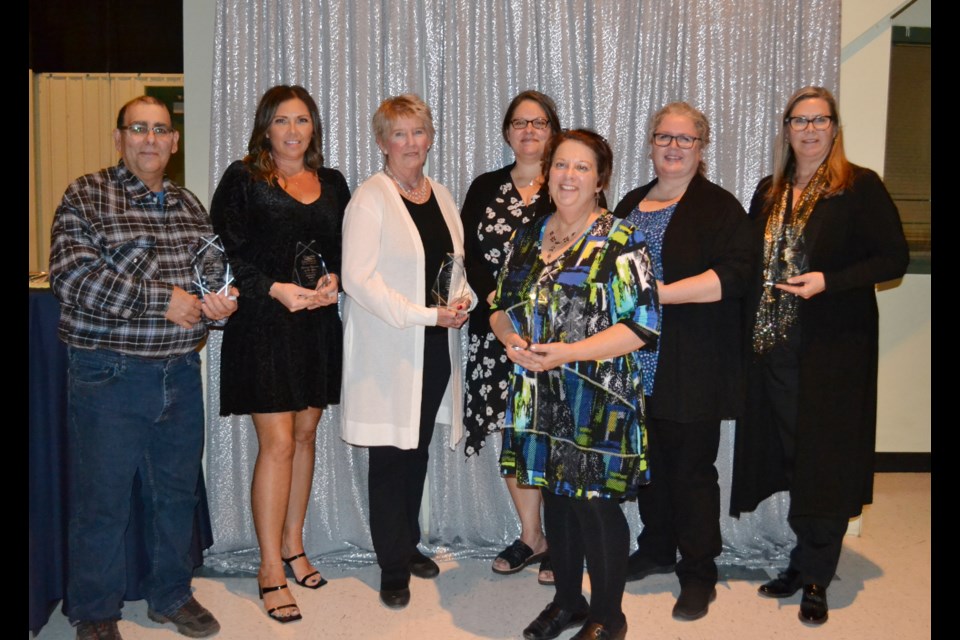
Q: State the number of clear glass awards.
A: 5